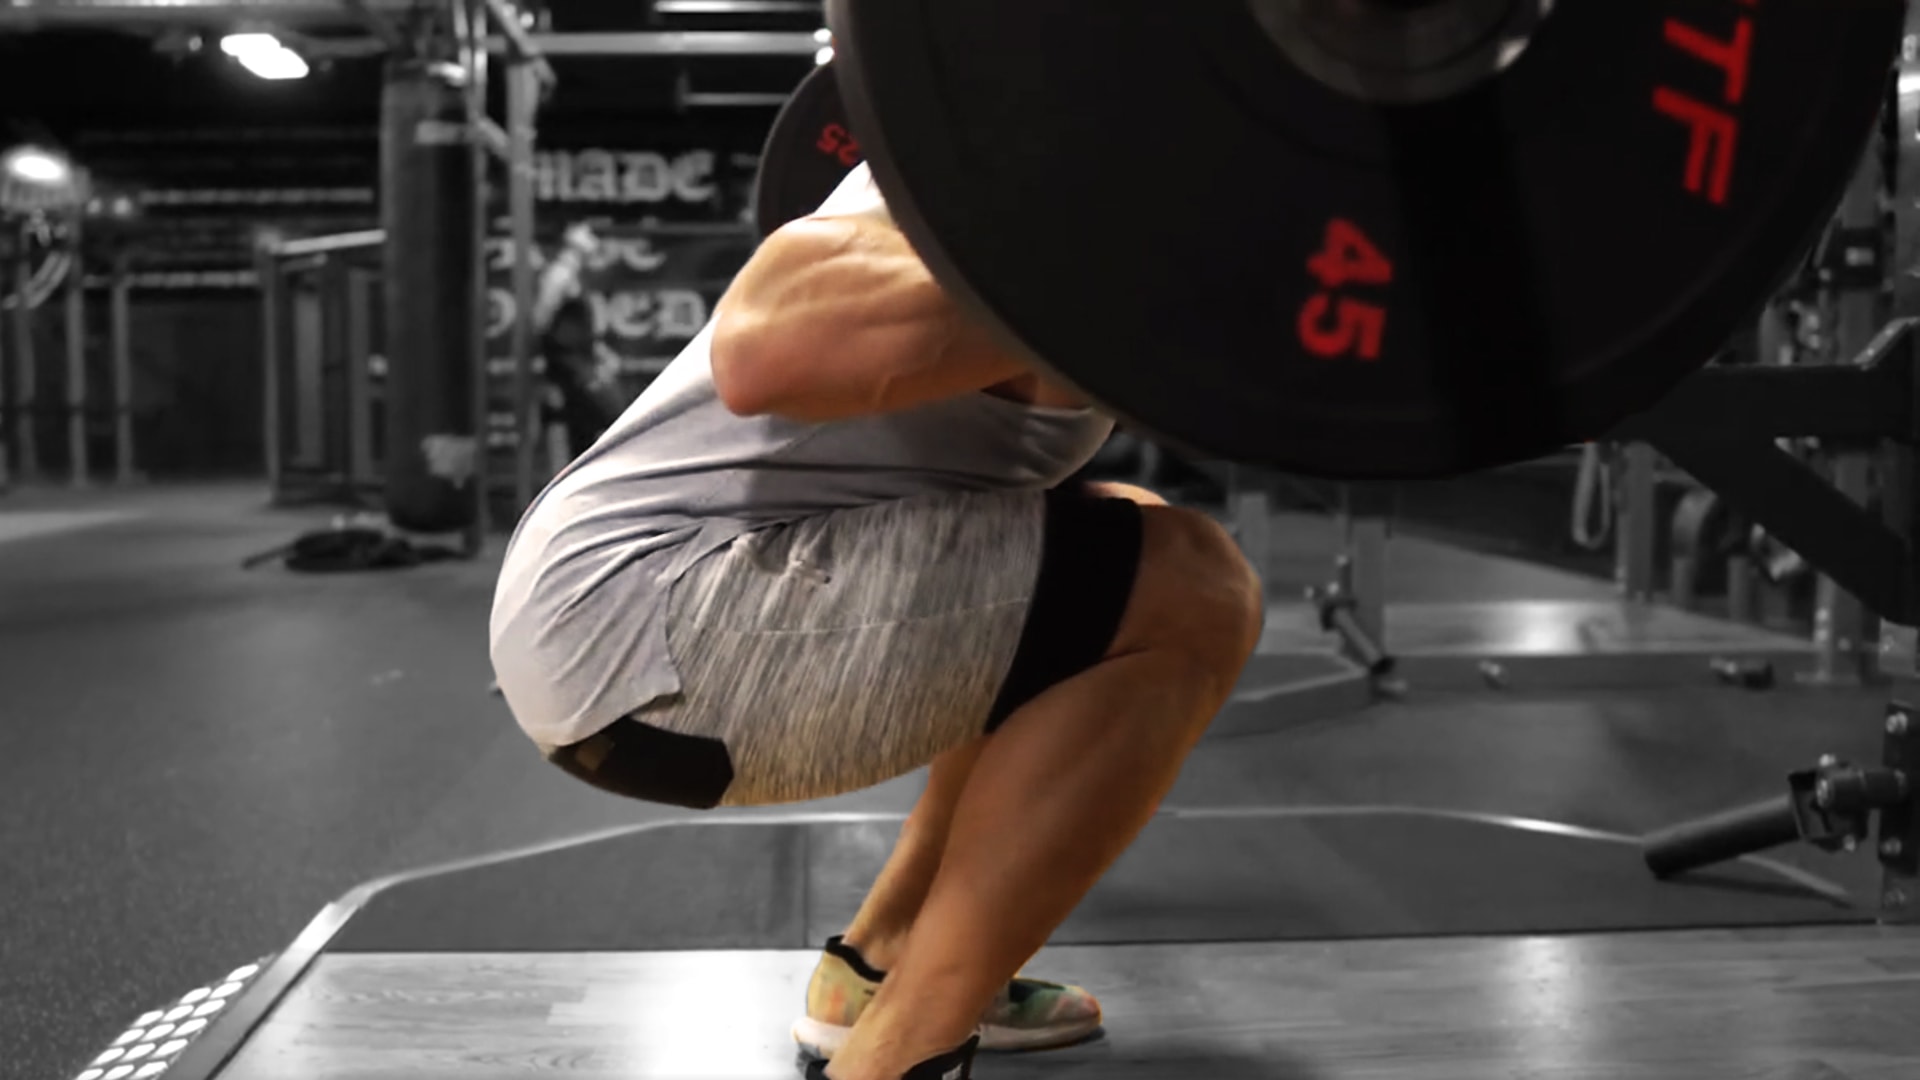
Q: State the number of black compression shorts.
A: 1